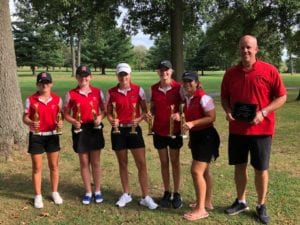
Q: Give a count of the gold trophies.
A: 9